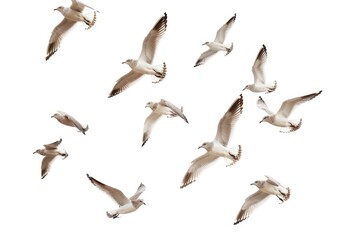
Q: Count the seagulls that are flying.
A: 11